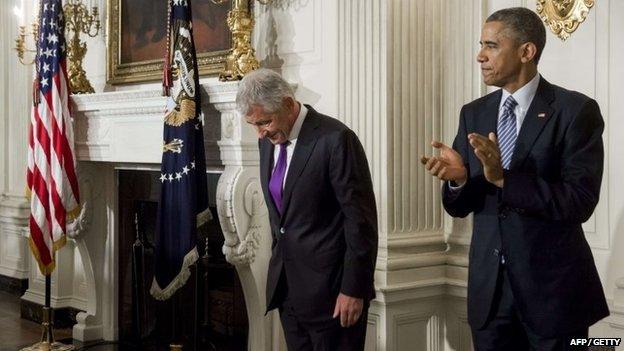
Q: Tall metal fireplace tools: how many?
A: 2